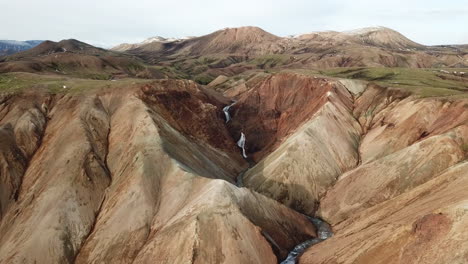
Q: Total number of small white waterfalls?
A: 2